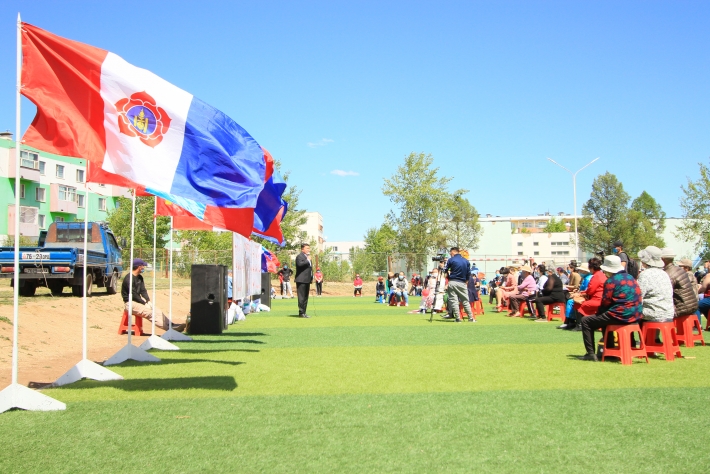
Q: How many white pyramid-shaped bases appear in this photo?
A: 5